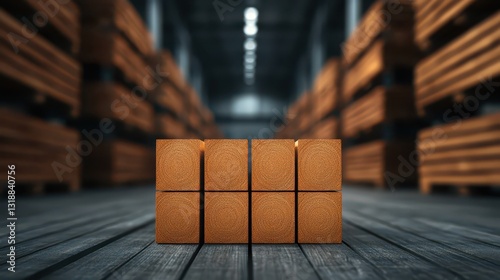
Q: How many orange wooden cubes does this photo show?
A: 8